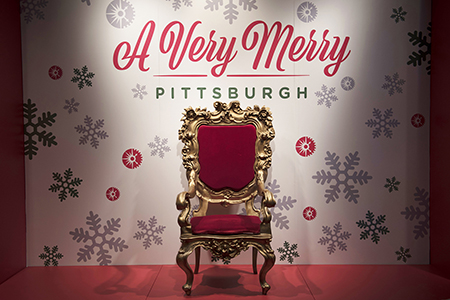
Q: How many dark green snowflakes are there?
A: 11